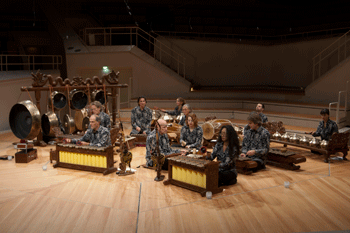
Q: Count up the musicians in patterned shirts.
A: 11